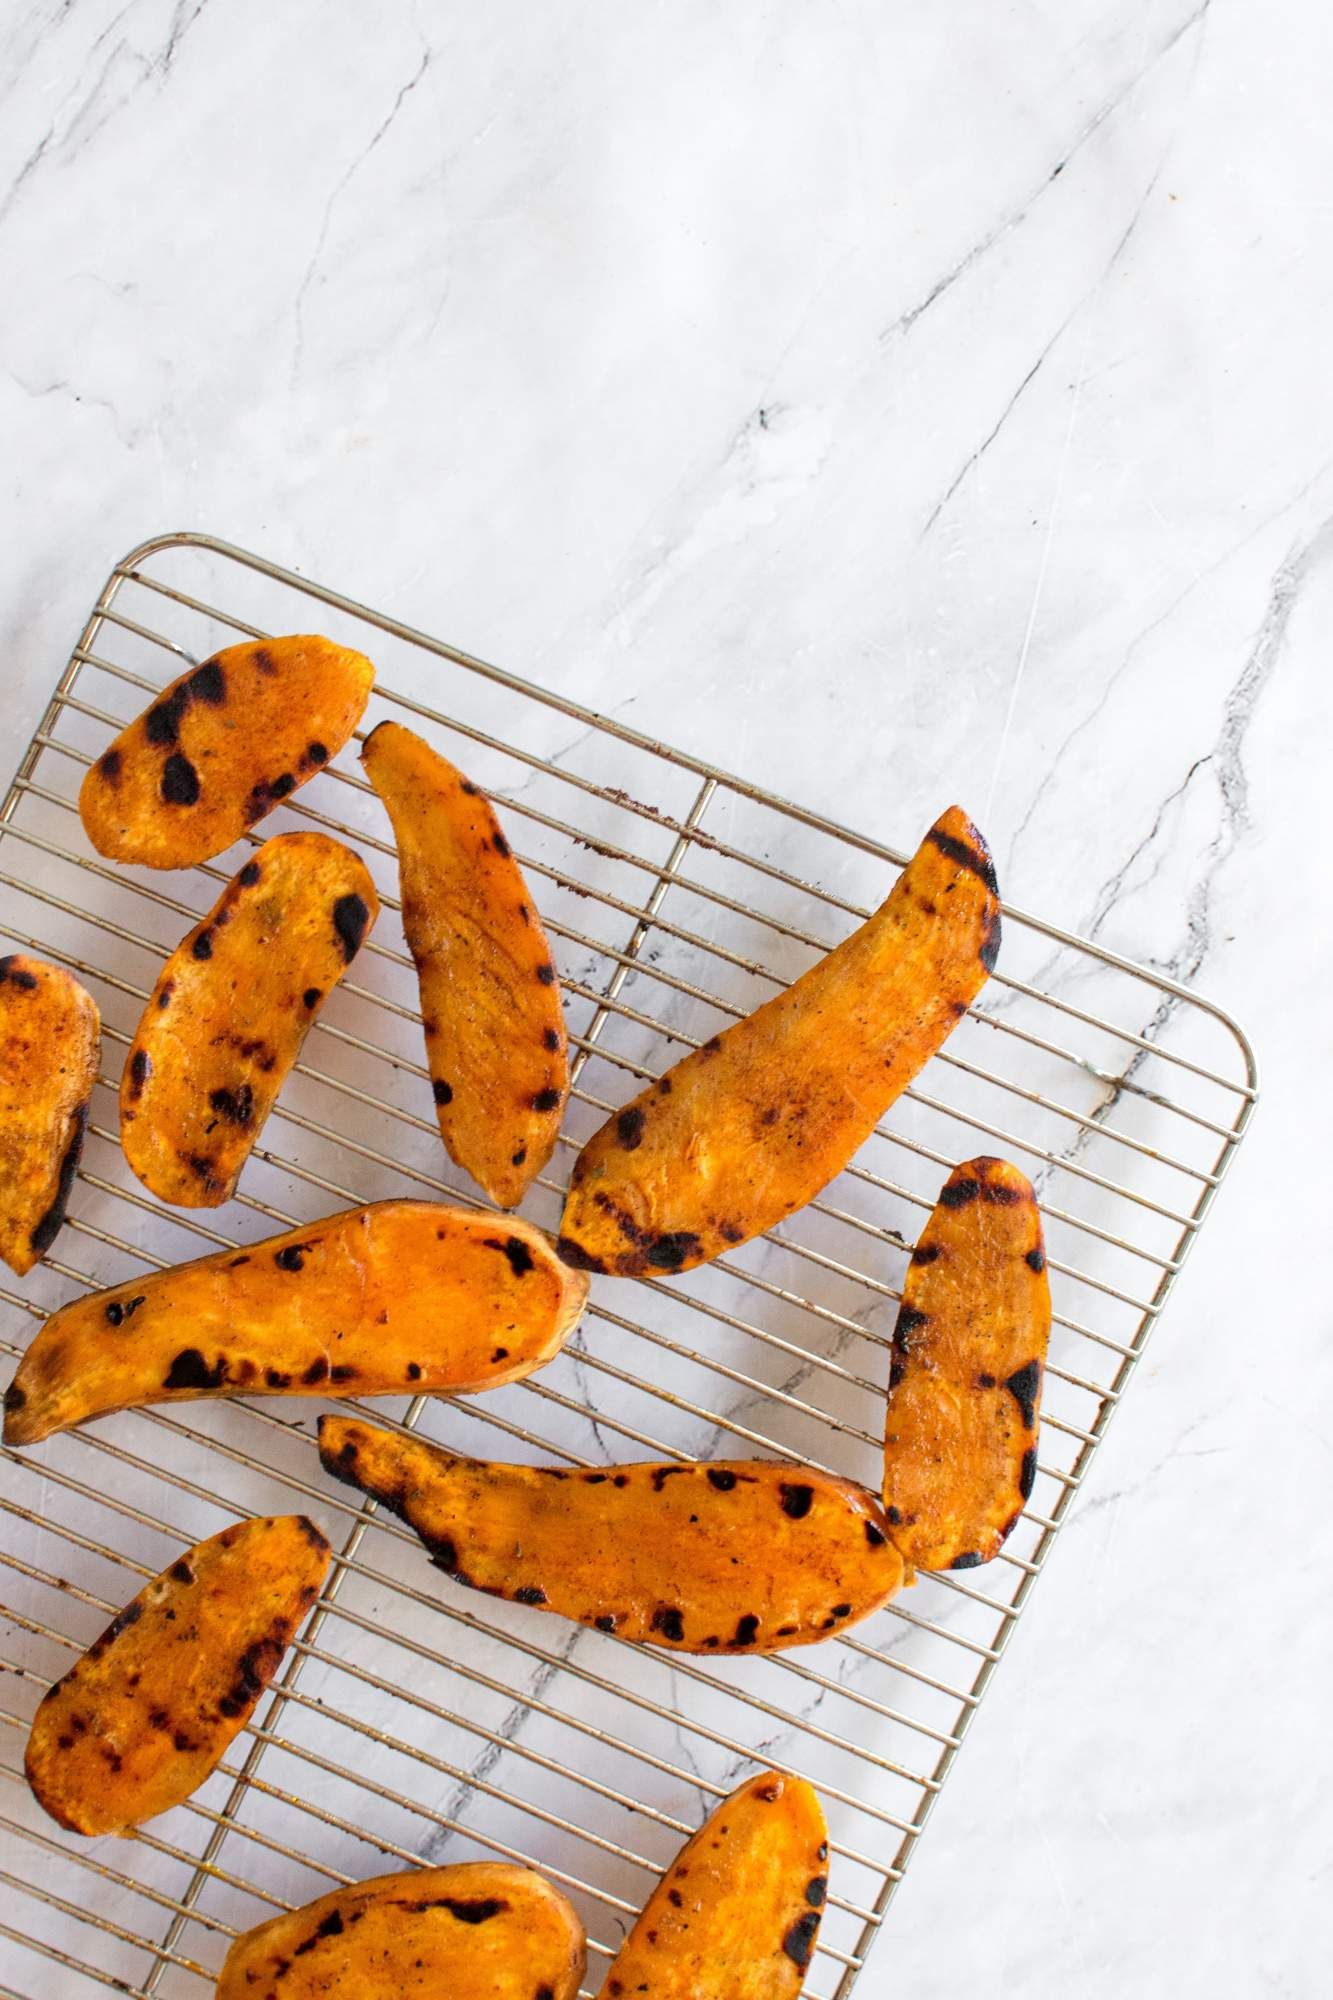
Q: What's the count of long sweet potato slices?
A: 4